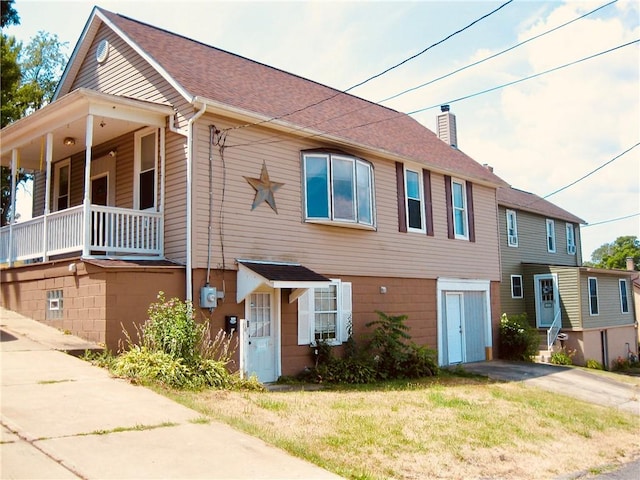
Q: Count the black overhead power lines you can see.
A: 5